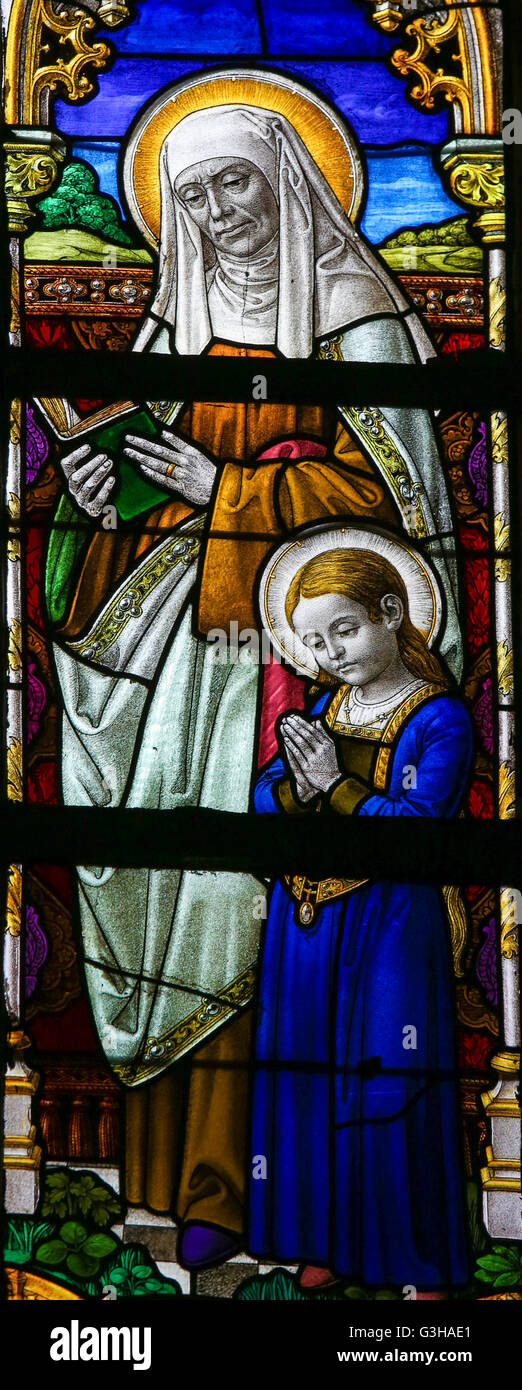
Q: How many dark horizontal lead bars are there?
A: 2